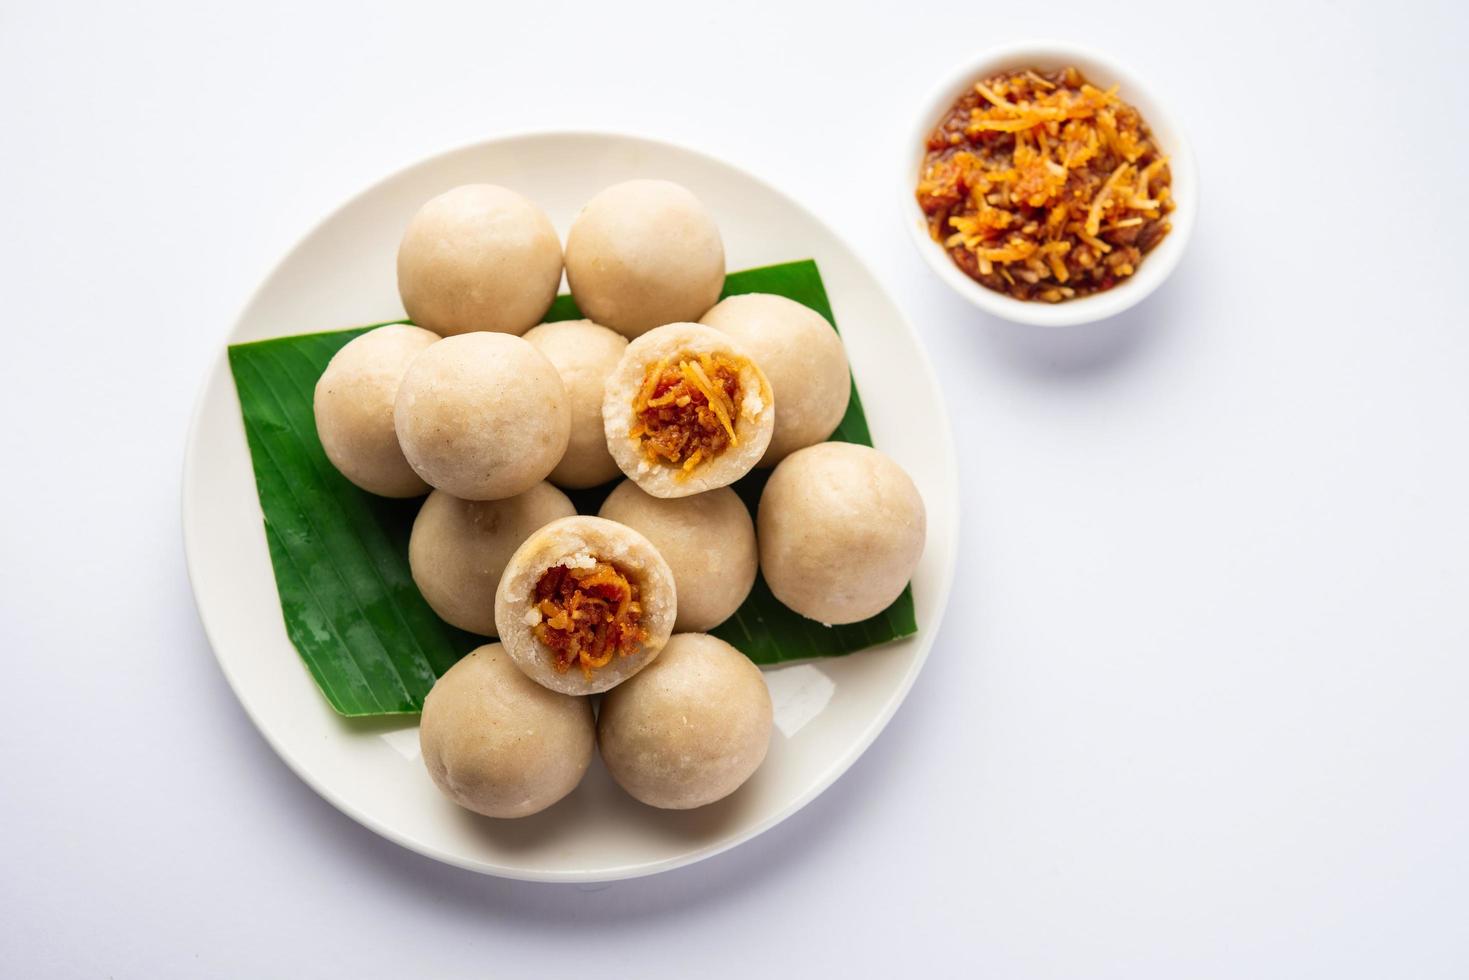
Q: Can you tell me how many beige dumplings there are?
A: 13